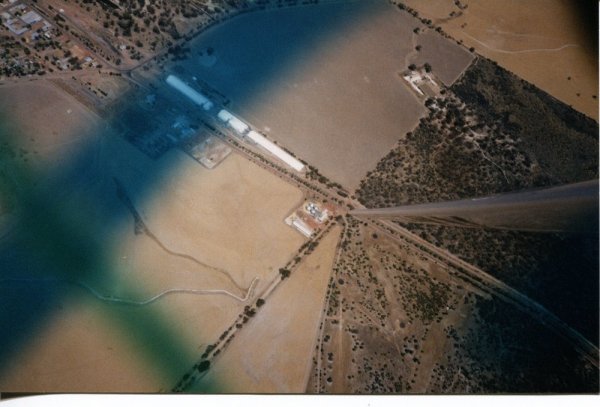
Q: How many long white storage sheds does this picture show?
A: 3